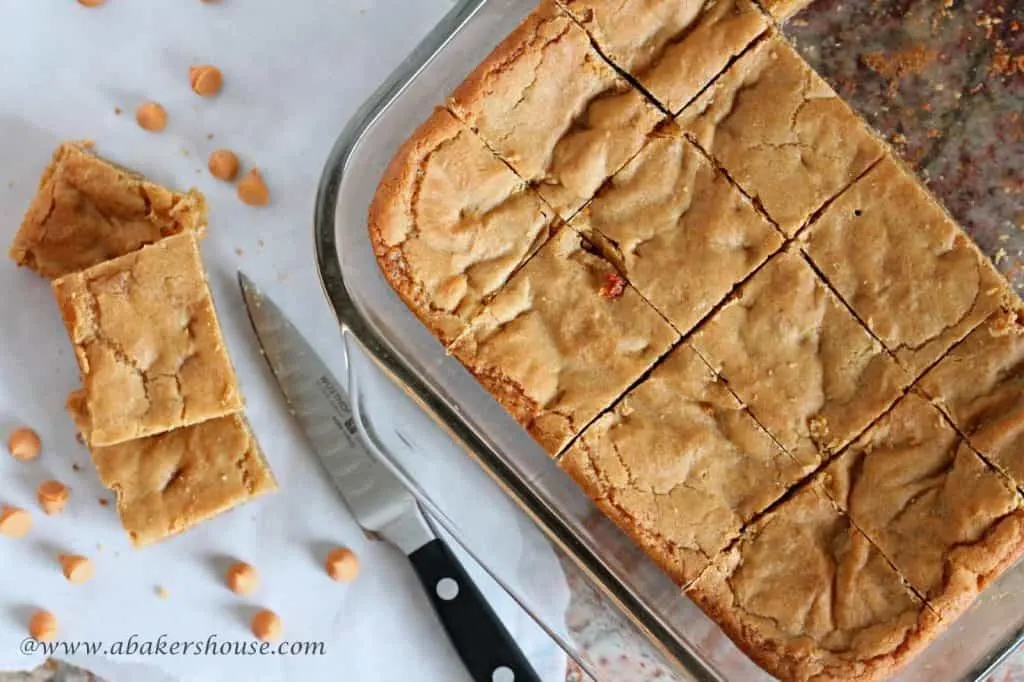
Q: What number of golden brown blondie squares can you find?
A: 15